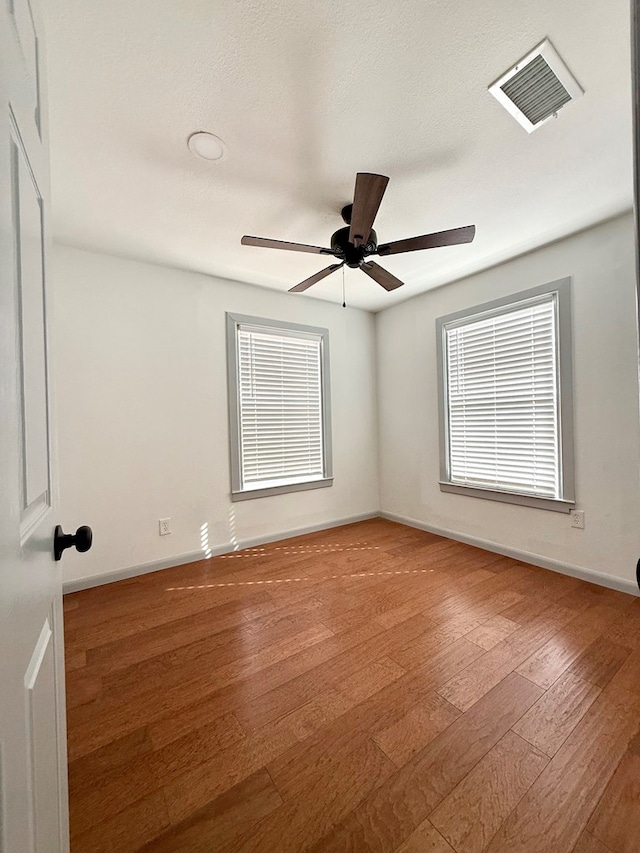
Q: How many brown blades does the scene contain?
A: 5